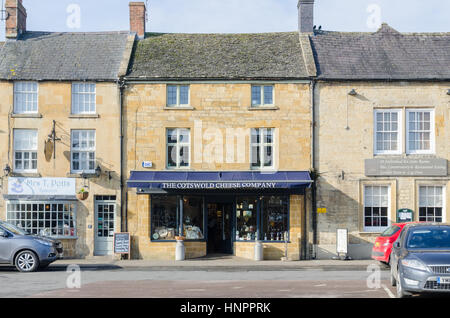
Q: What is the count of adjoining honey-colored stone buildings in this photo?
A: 3